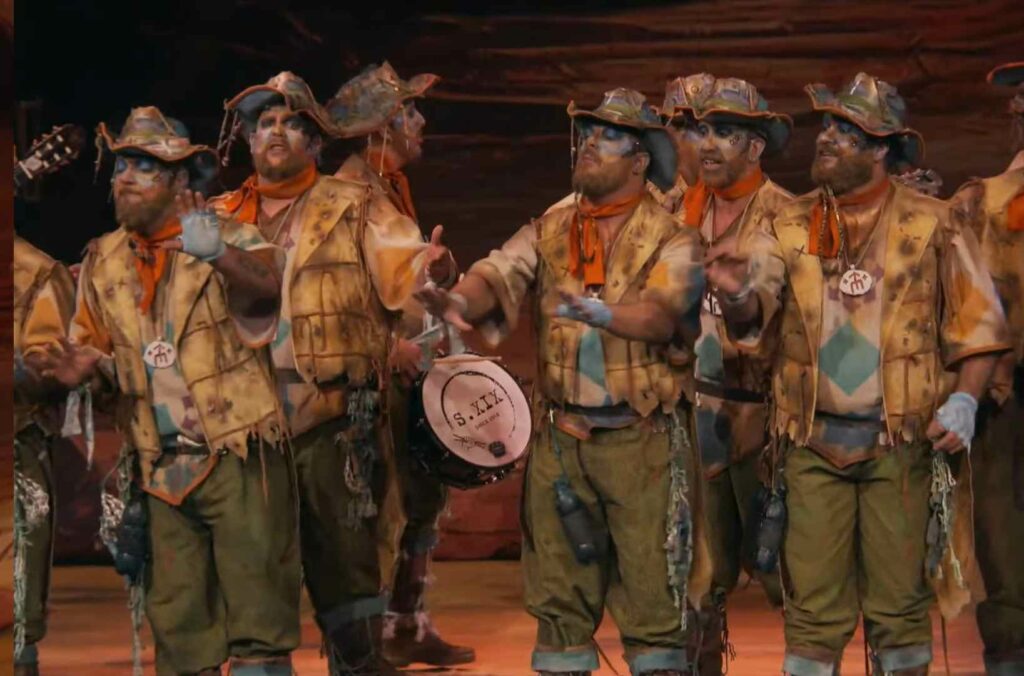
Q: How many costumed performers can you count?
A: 9